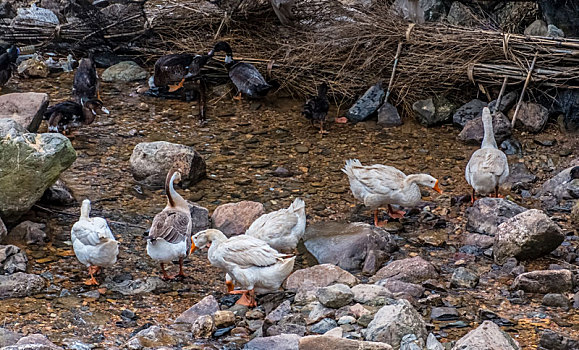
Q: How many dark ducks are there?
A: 6